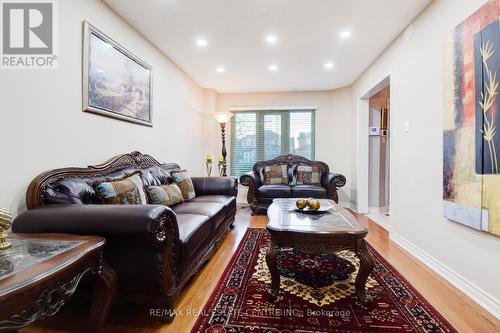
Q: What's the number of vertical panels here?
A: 3